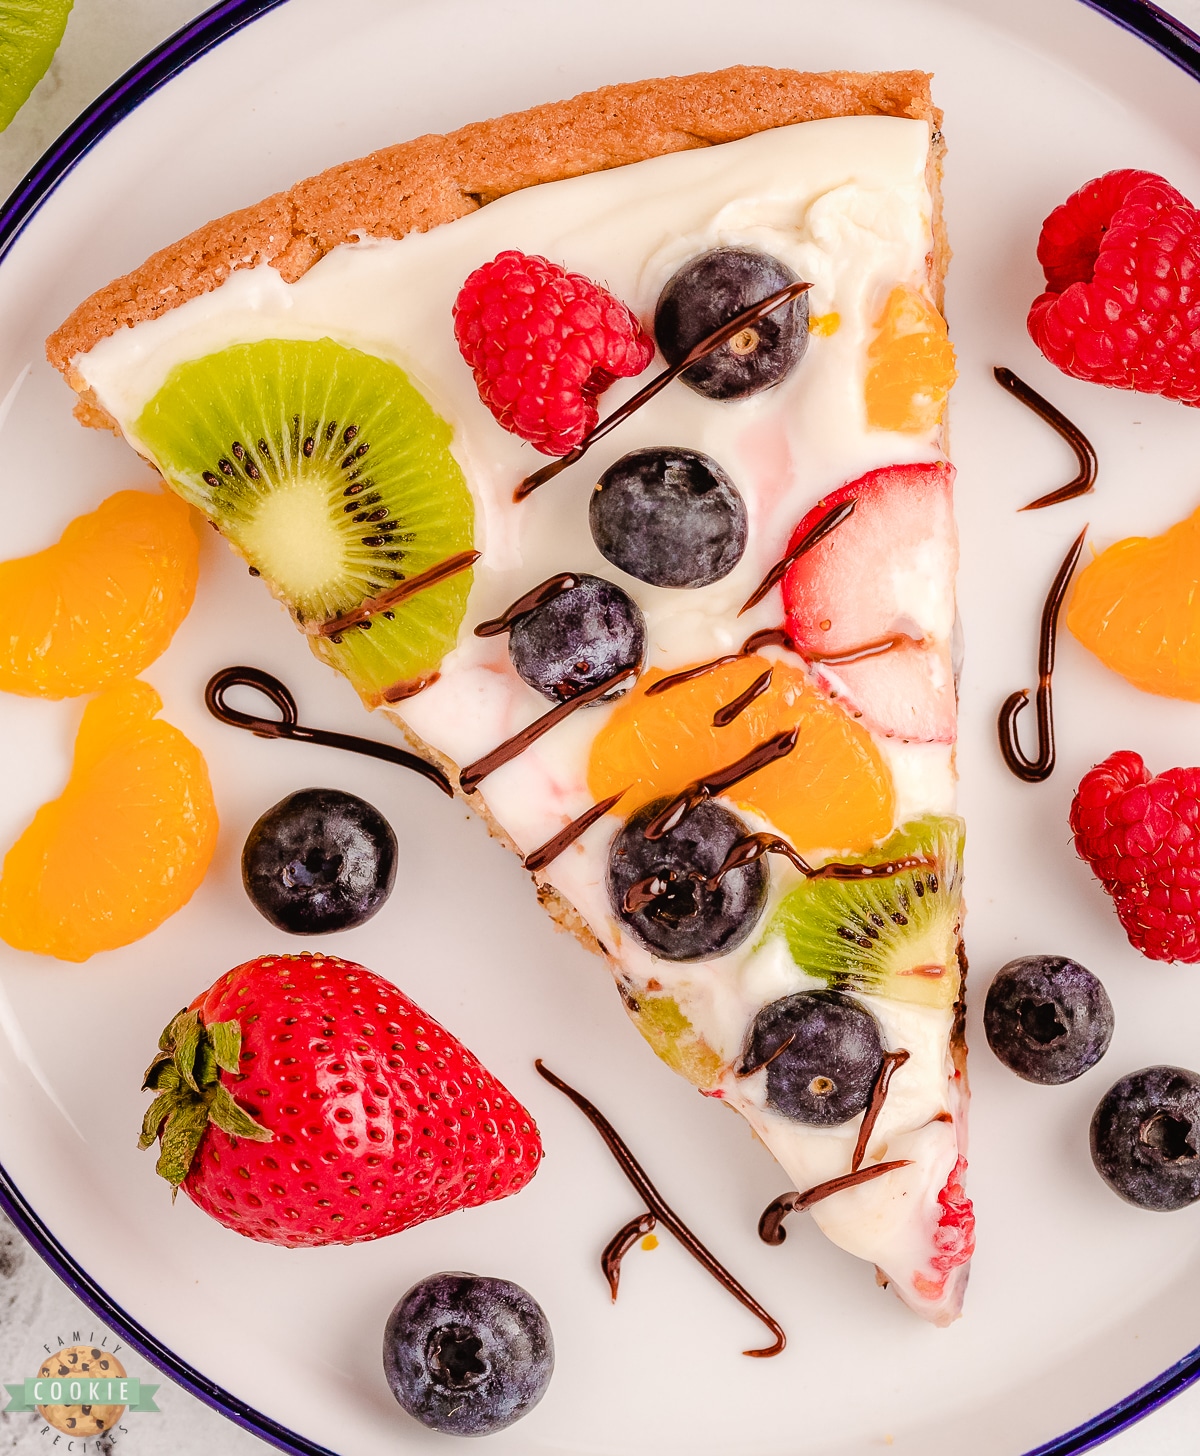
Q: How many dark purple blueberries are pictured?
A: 9